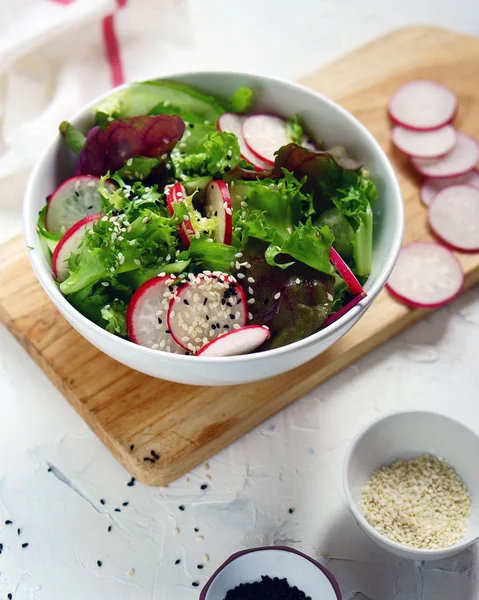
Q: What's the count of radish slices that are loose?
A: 6